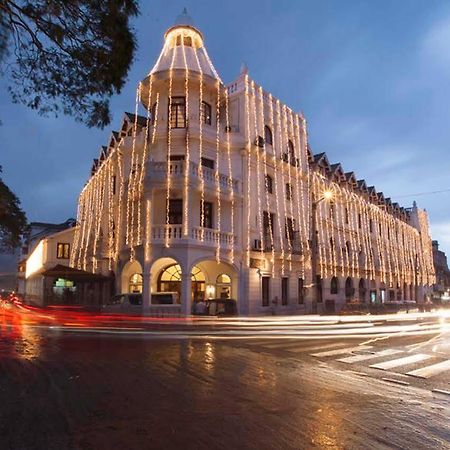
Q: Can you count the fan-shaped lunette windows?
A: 3